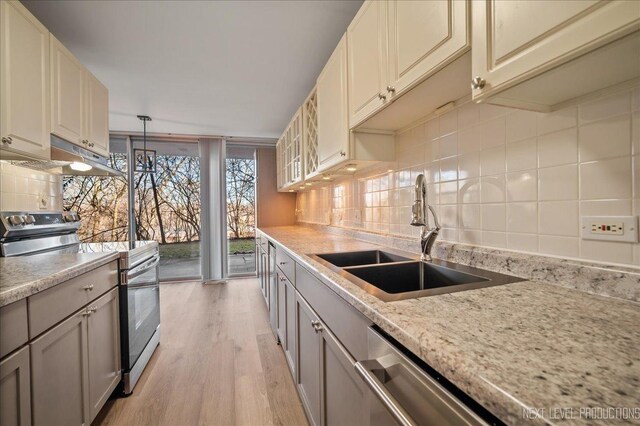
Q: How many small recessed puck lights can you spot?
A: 5